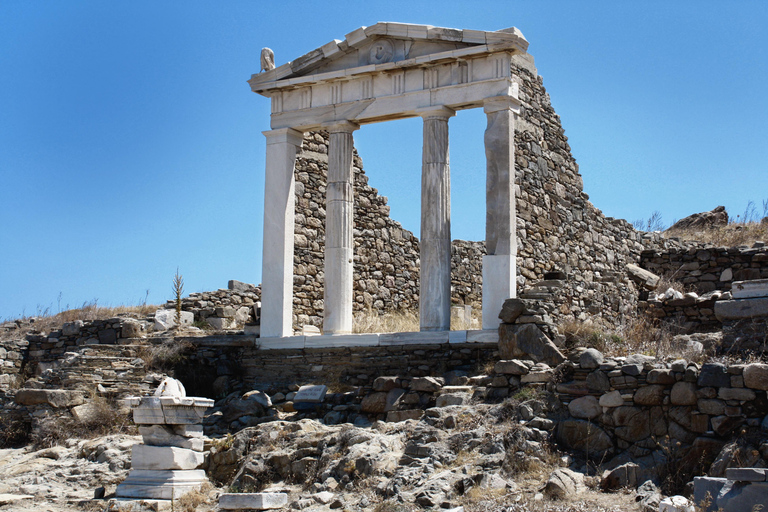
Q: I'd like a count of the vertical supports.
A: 4